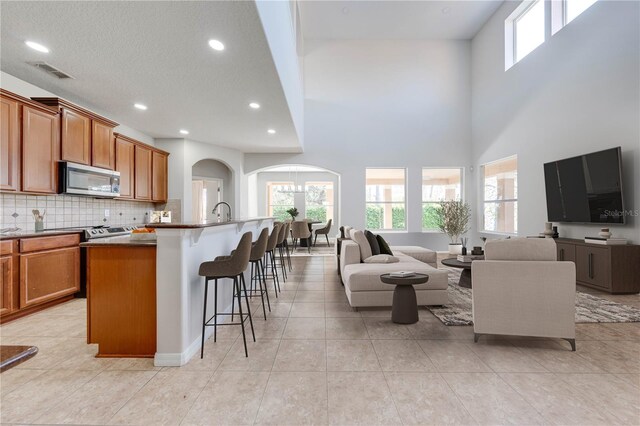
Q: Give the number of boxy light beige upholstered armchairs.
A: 1